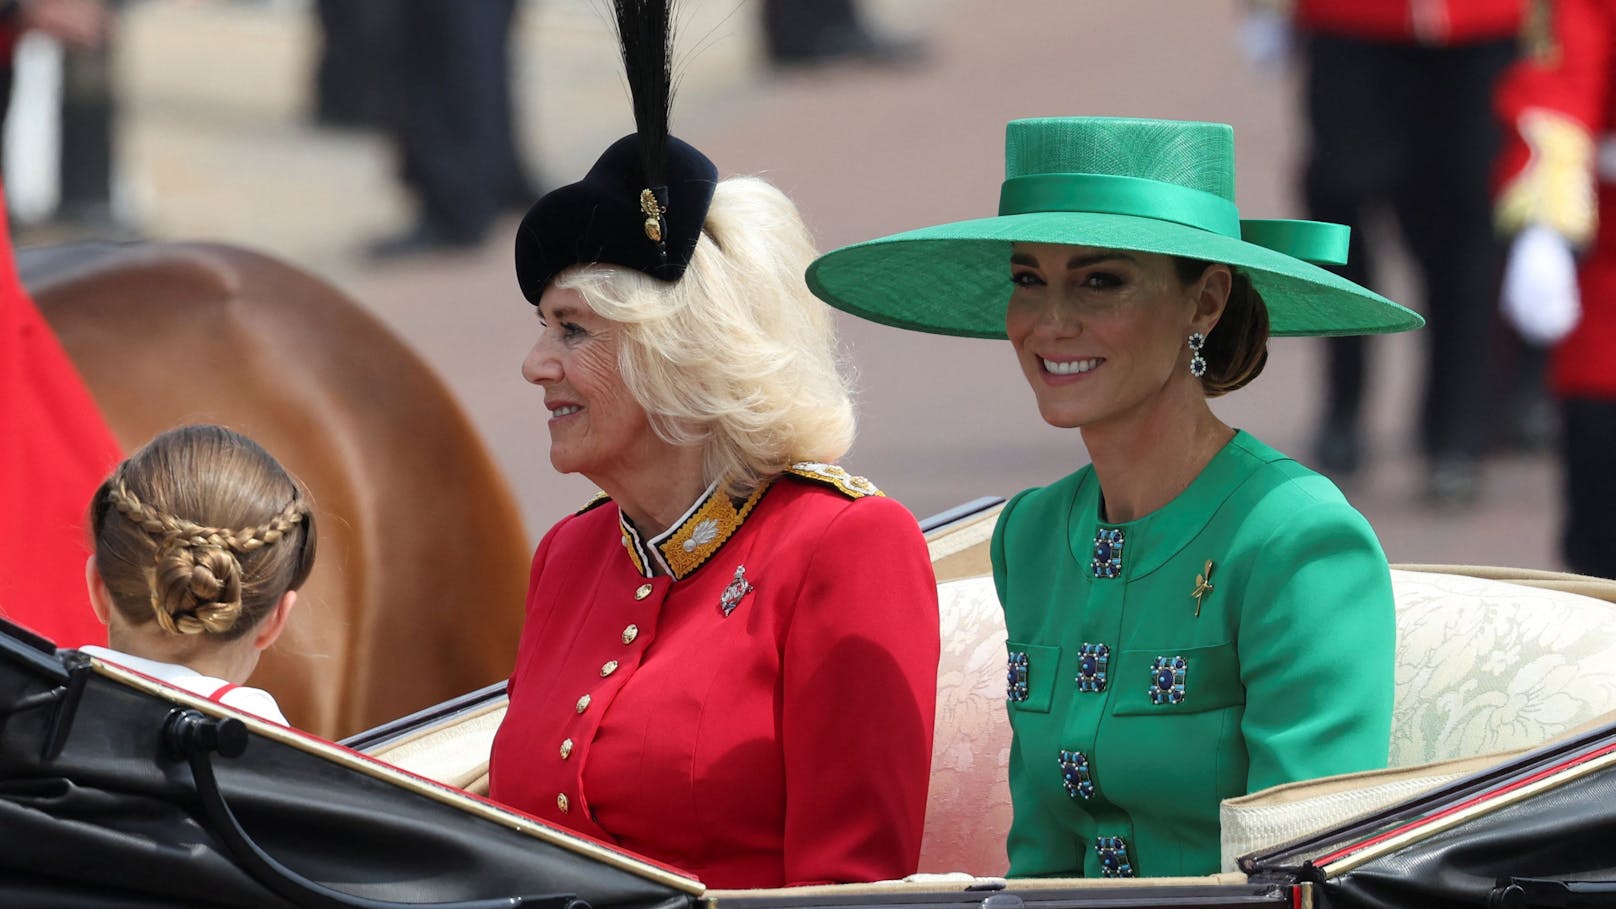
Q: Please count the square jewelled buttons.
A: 6